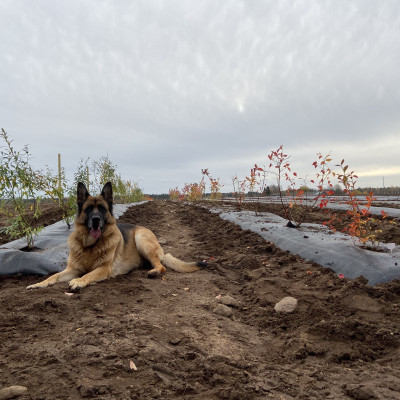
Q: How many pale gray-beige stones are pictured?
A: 4